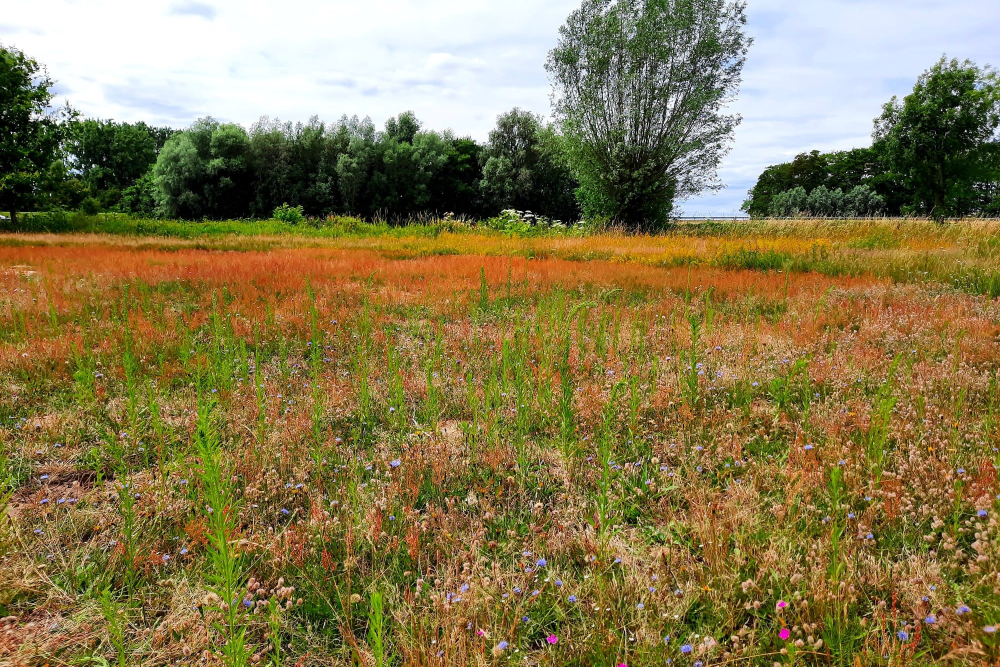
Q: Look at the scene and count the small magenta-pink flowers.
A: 5